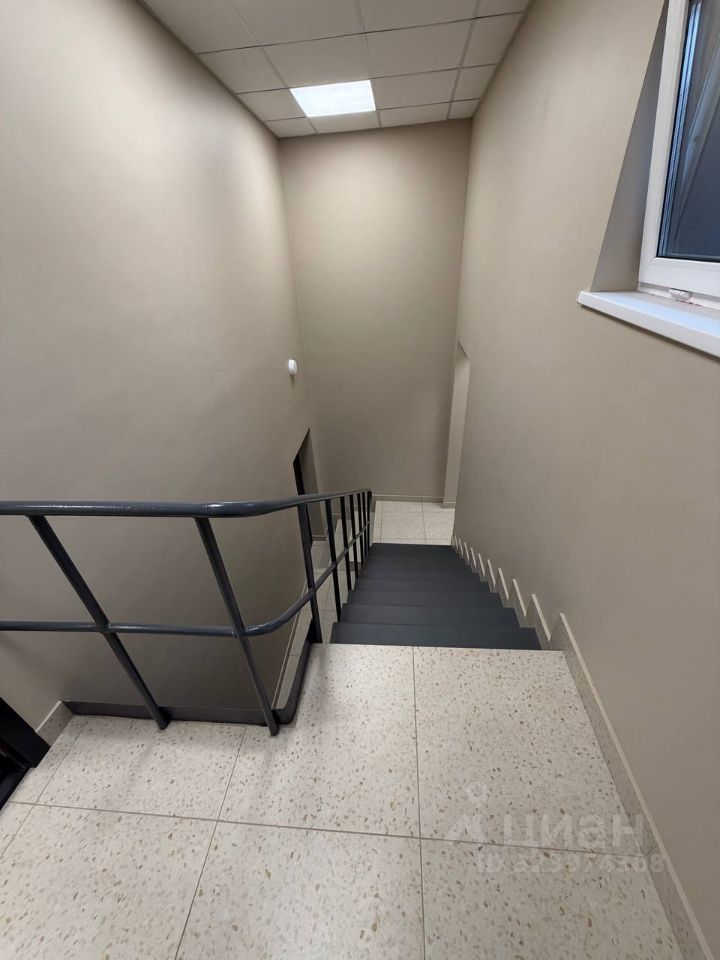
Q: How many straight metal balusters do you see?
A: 9